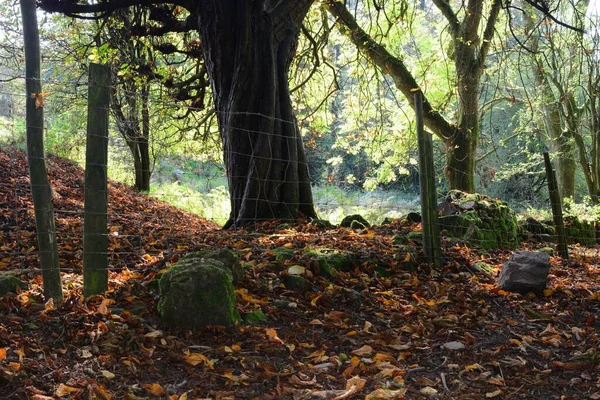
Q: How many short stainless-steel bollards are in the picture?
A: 0